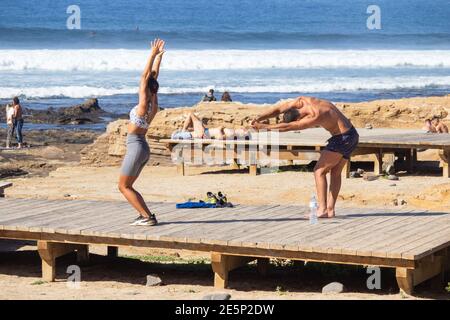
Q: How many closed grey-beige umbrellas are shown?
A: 0